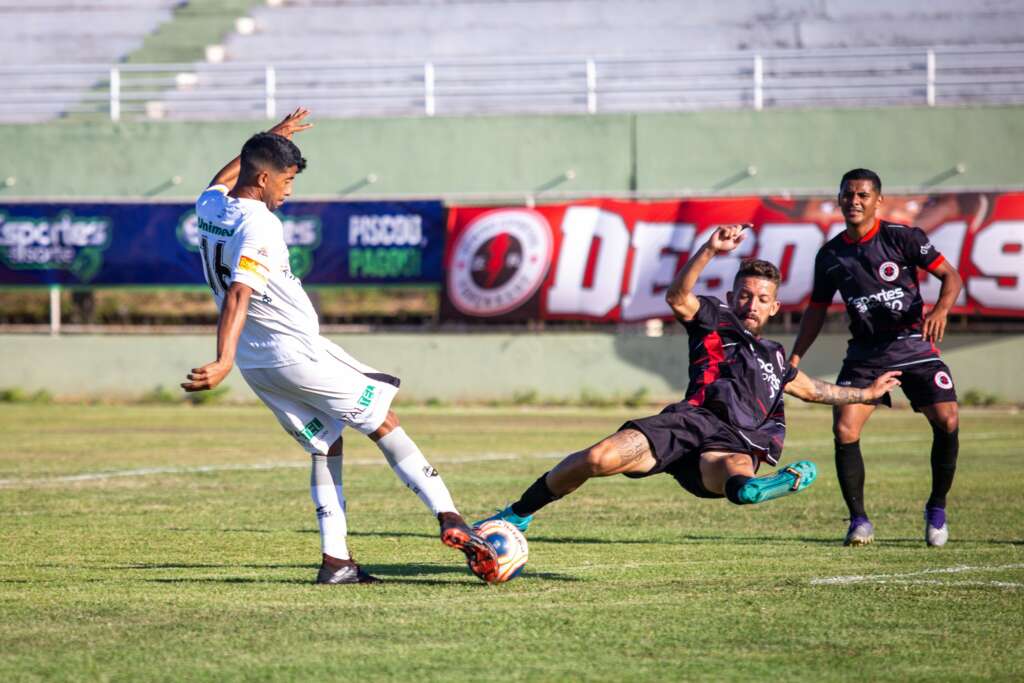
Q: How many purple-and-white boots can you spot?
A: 2